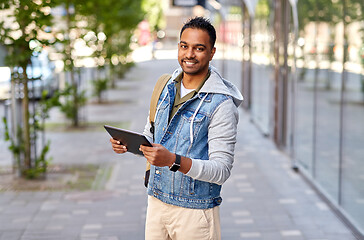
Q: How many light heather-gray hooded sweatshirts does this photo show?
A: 1